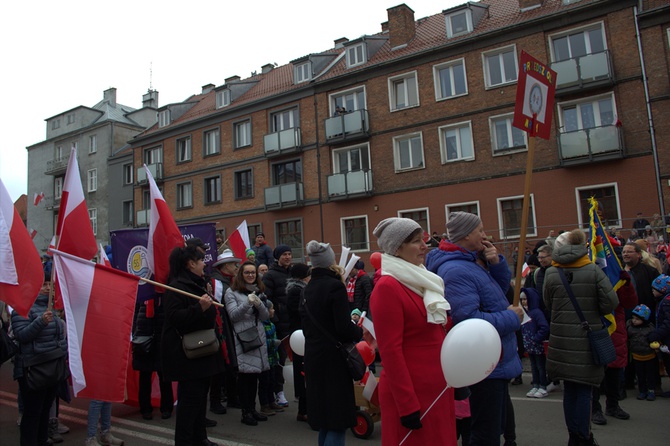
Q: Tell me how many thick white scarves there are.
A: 1